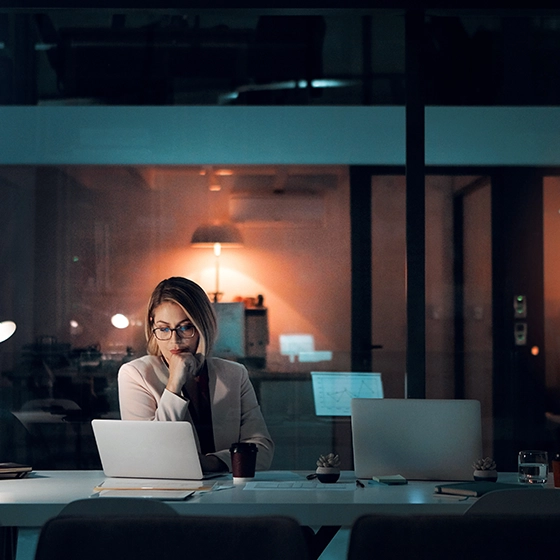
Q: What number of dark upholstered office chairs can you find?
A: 2